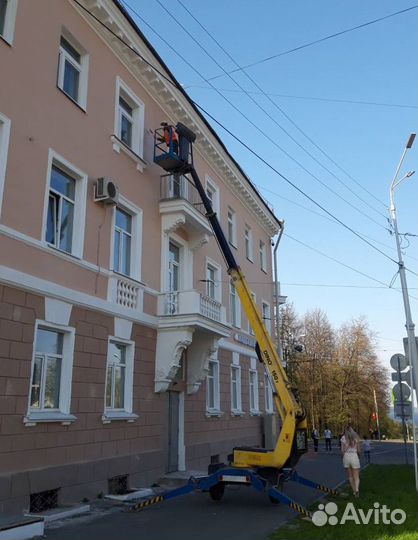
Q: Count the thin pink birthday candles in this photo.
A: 0